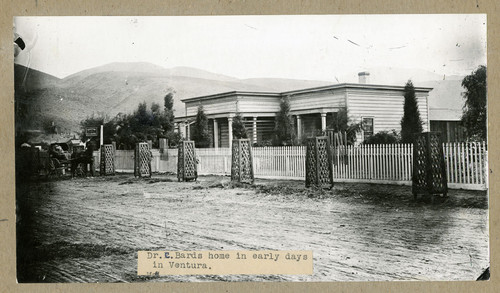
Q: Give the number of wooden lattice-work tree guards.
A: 6